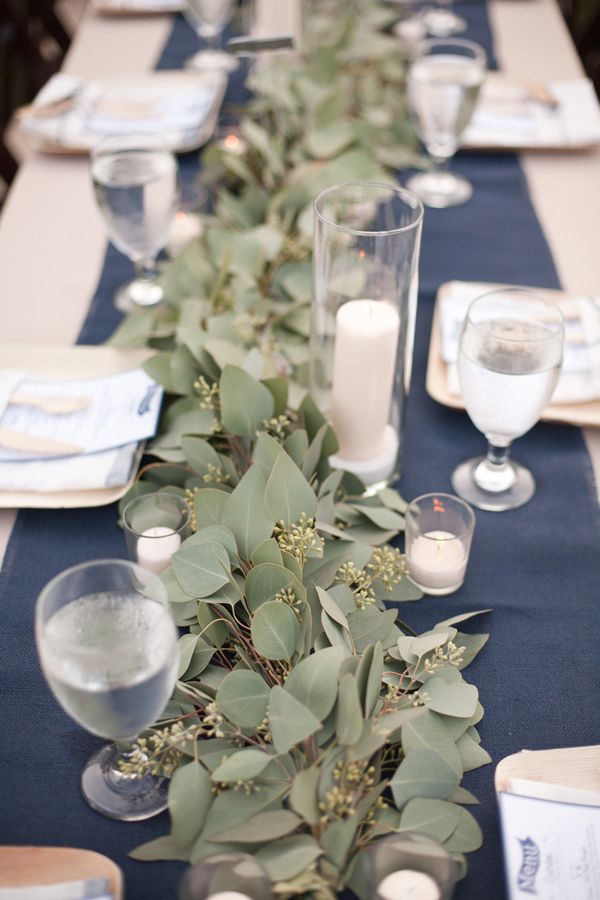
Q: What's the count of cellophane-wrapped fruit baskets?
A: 0